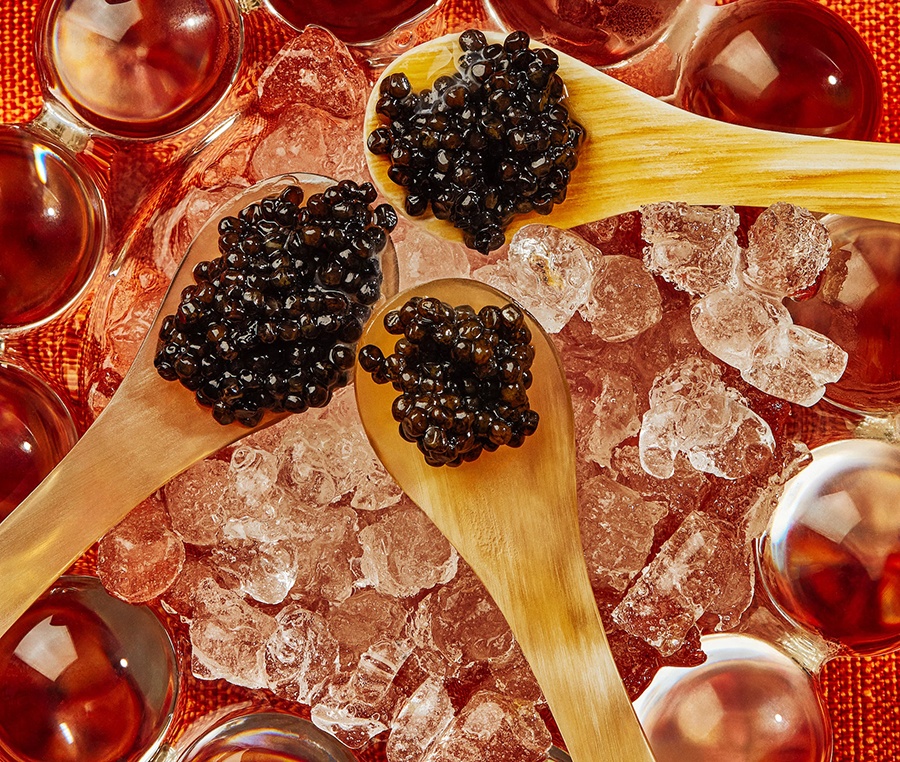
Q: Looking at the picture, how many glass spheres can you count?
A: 11